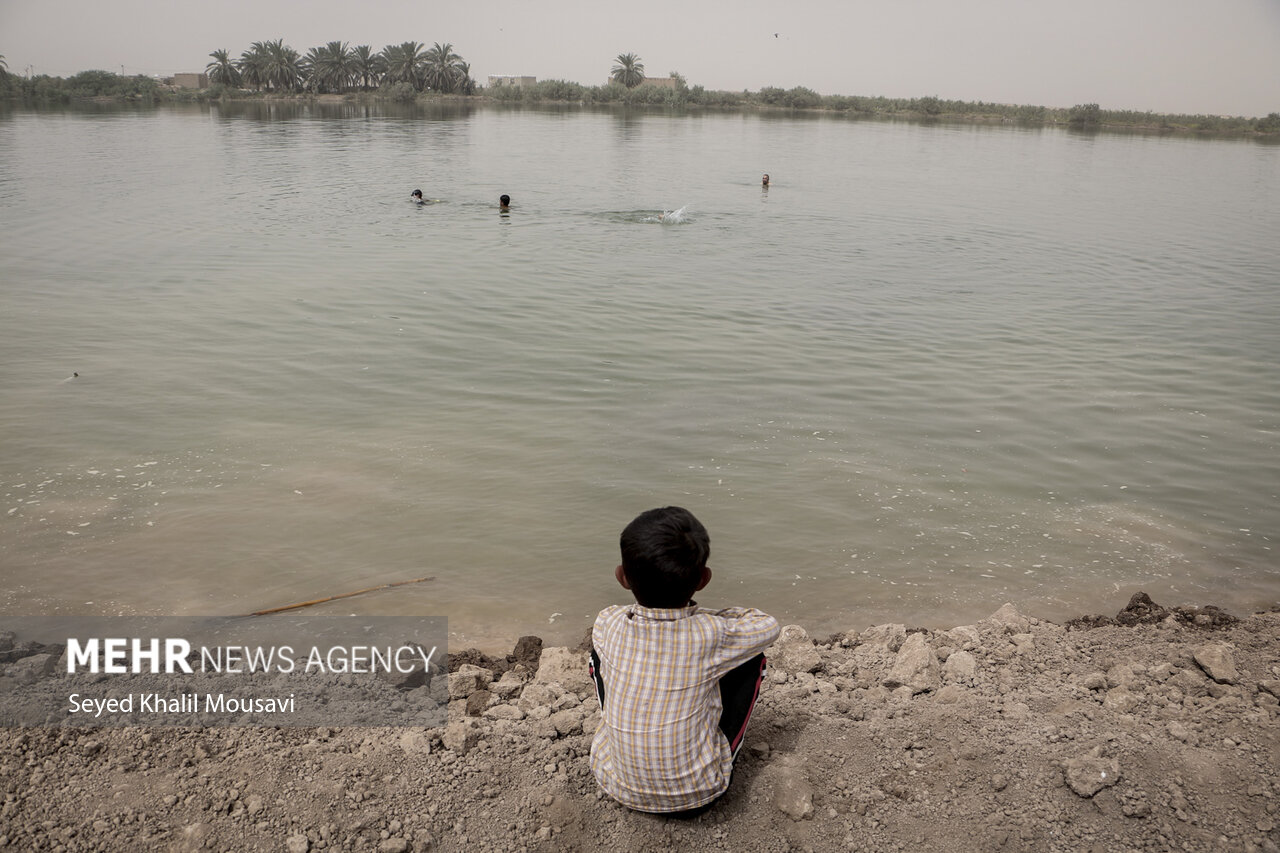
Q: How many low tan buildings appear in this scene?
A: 3